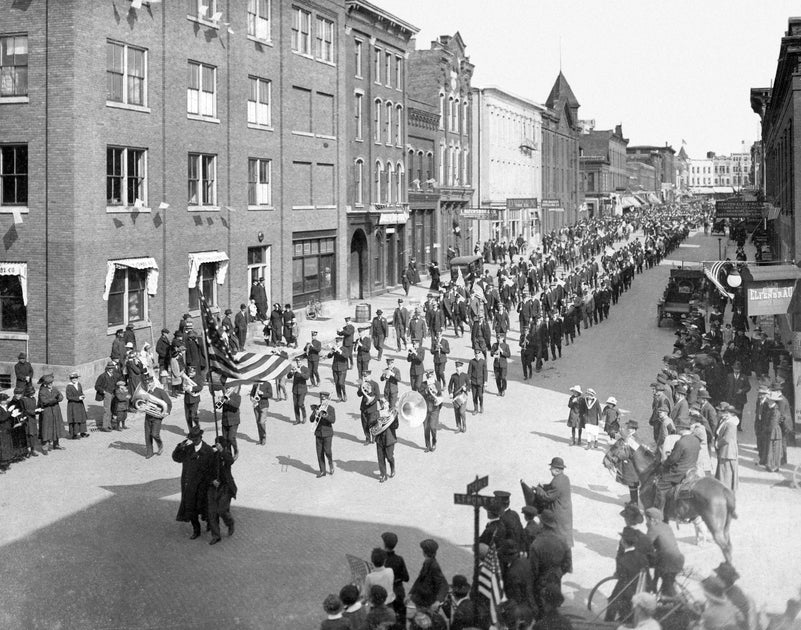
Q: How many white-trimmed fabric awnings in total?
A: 3